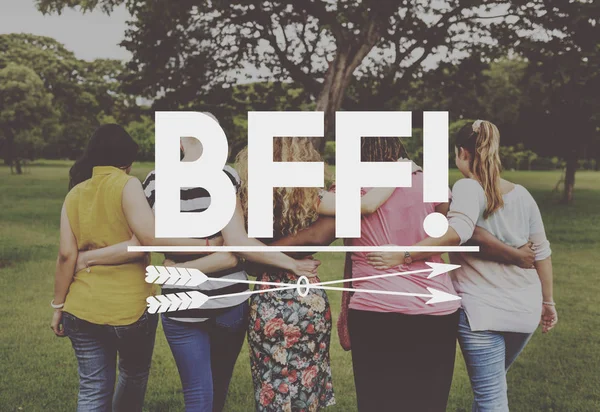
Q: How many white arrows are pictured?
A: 2